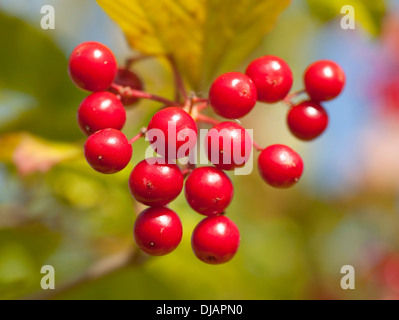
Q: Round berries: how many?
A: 15